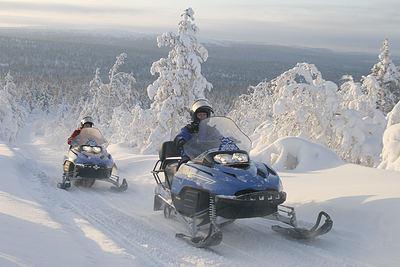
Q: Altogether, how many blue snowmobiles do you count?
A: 2